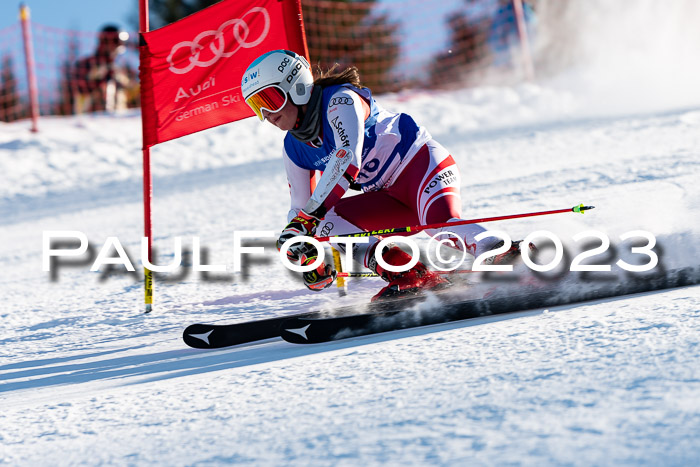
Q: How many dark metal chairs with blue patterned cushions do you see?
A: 0